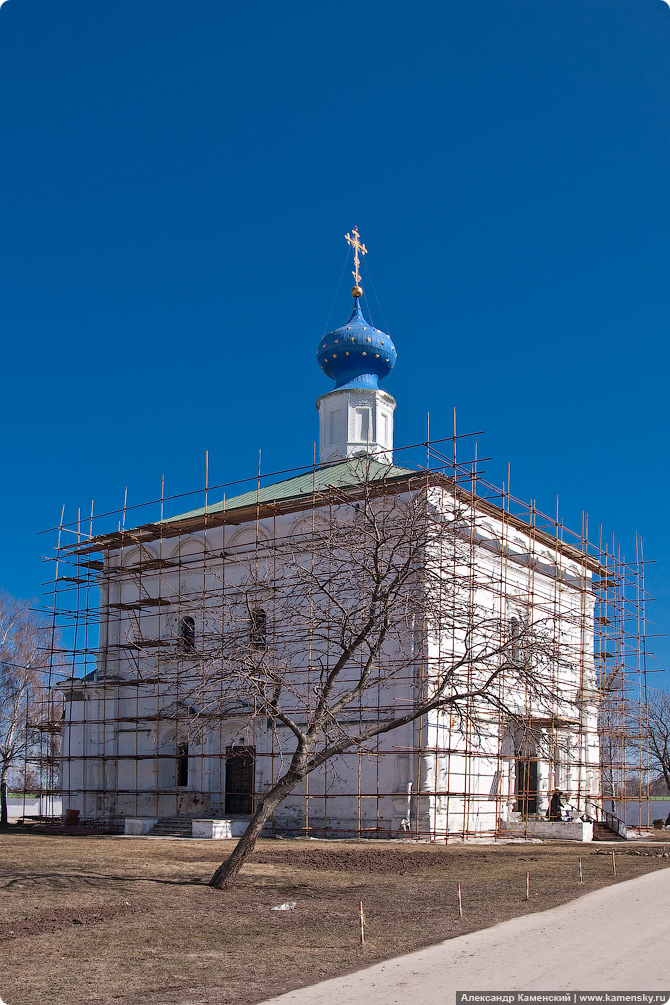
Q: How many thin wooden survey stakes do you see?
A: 5